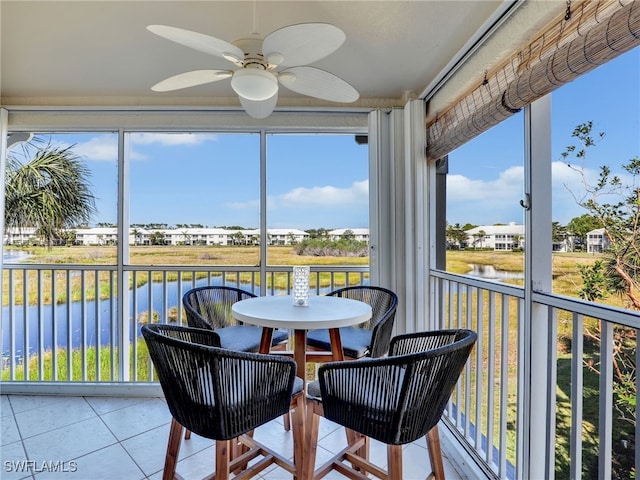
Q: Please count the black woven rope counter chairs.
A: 4